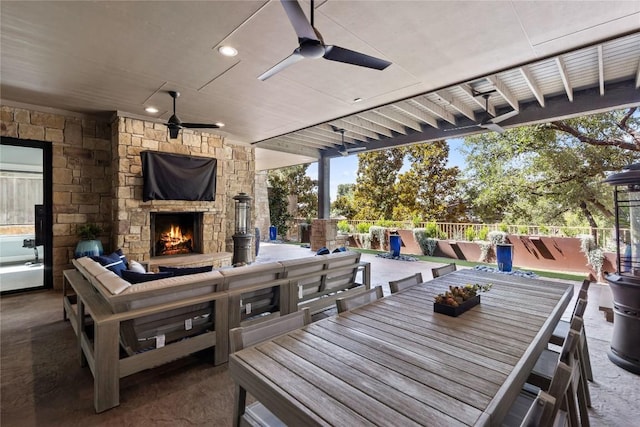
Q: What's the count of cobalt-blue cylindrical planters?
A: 3